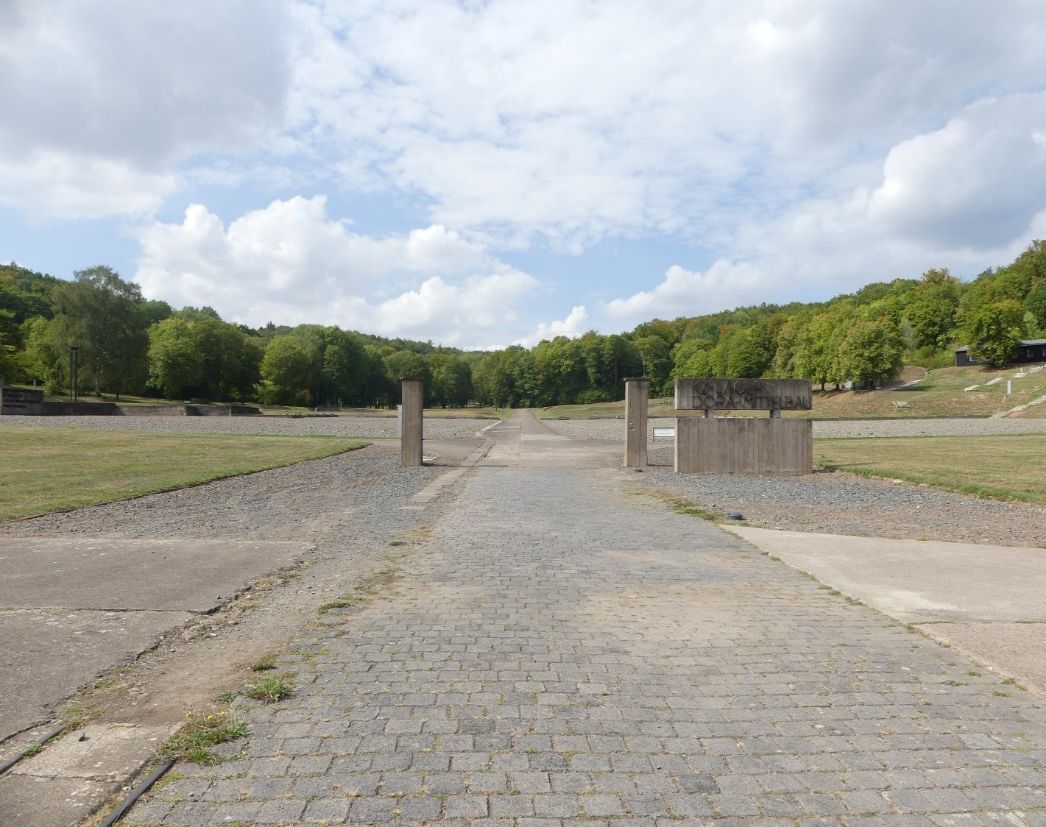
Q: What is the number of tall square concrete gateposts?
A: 2